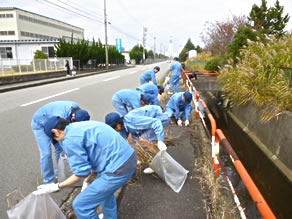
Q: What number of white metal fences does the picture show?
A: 1